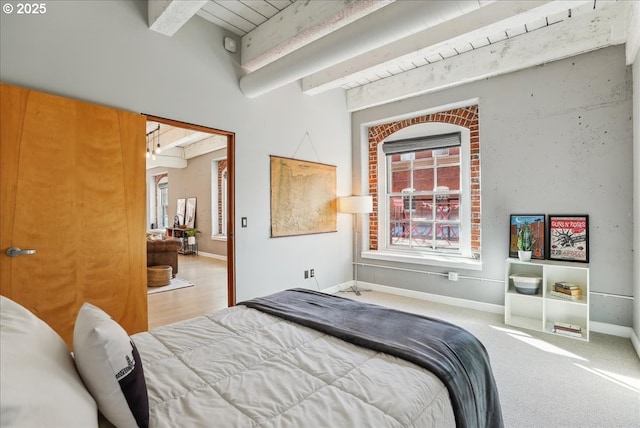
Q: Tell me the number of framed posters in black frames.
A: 2